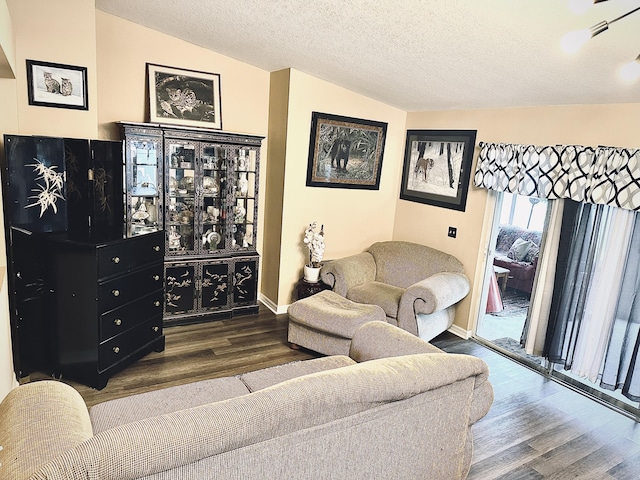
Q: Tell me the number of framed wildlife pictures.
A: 4